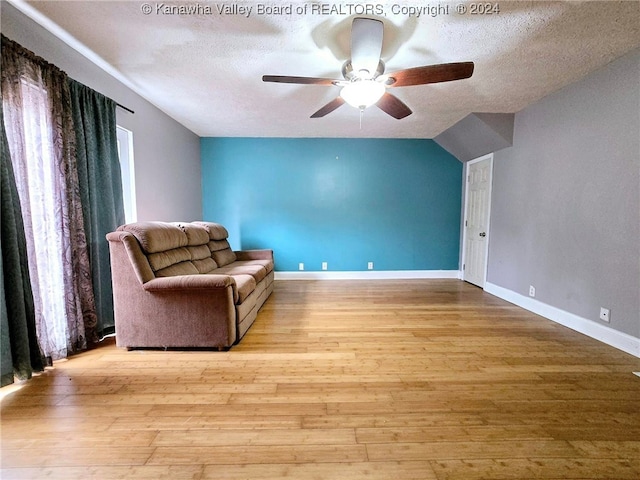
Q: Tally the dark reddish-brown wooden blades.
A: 4